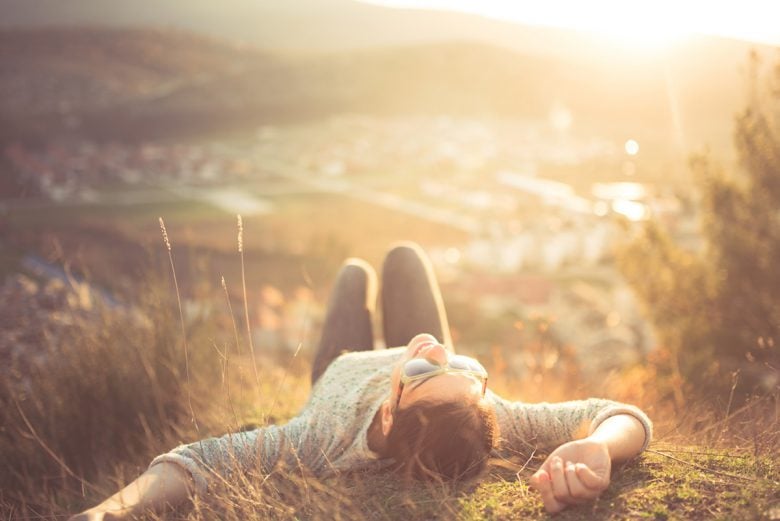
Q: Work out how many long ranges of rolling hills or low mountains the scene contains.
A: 2